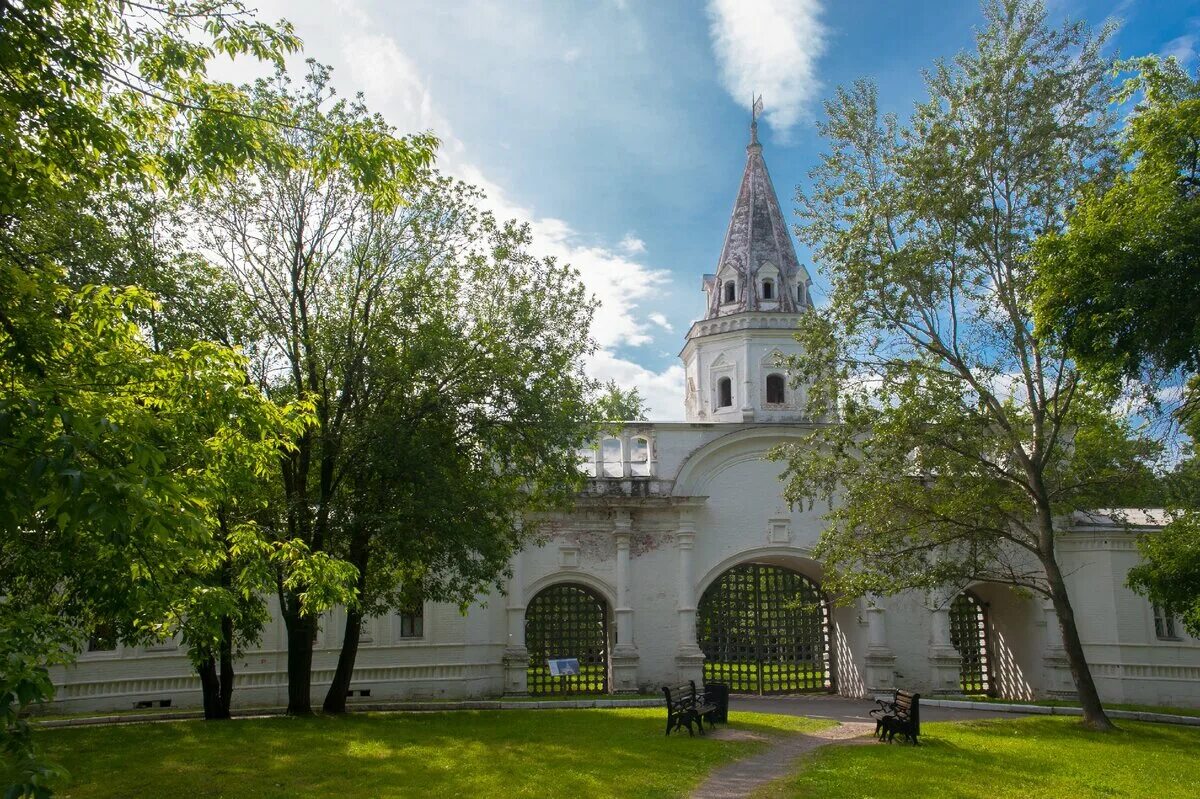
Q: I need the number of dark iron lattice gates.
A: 3